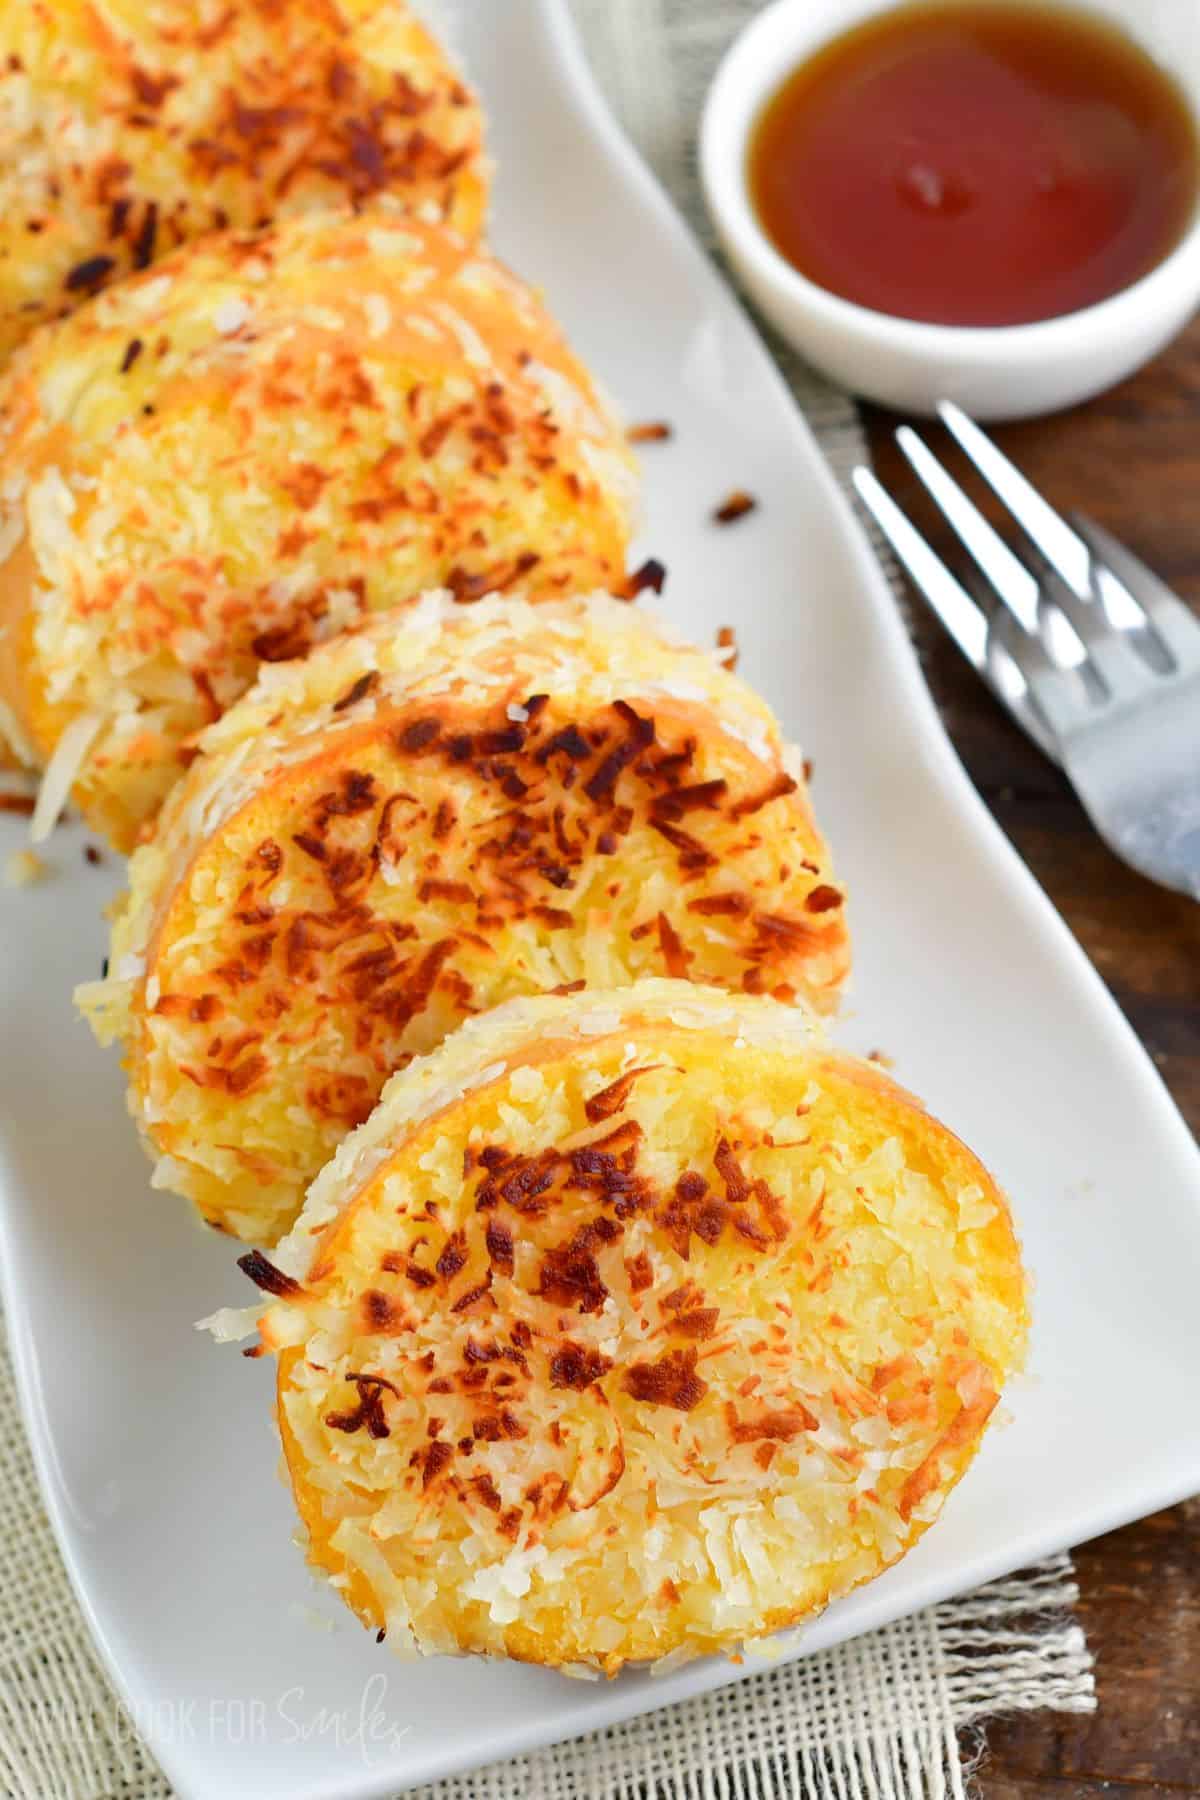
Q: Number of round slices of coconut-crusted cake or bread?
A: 4